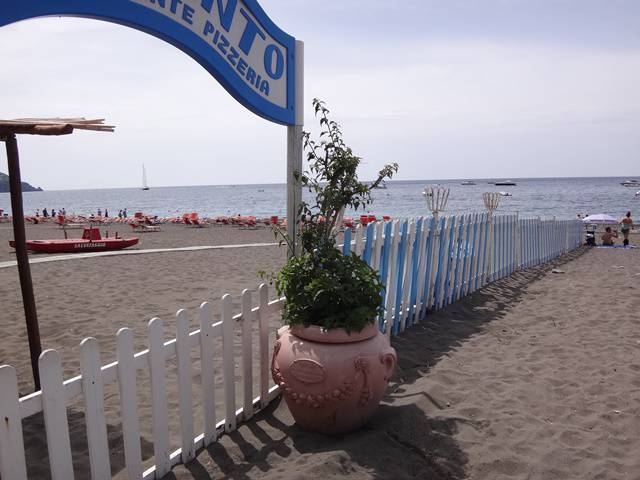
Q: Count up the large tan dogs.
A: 0